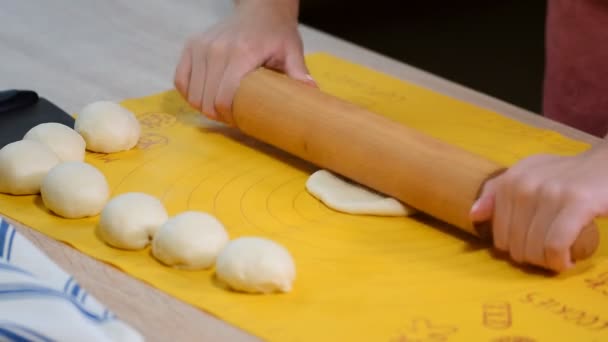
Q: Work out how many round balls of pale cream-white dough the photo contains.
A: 7